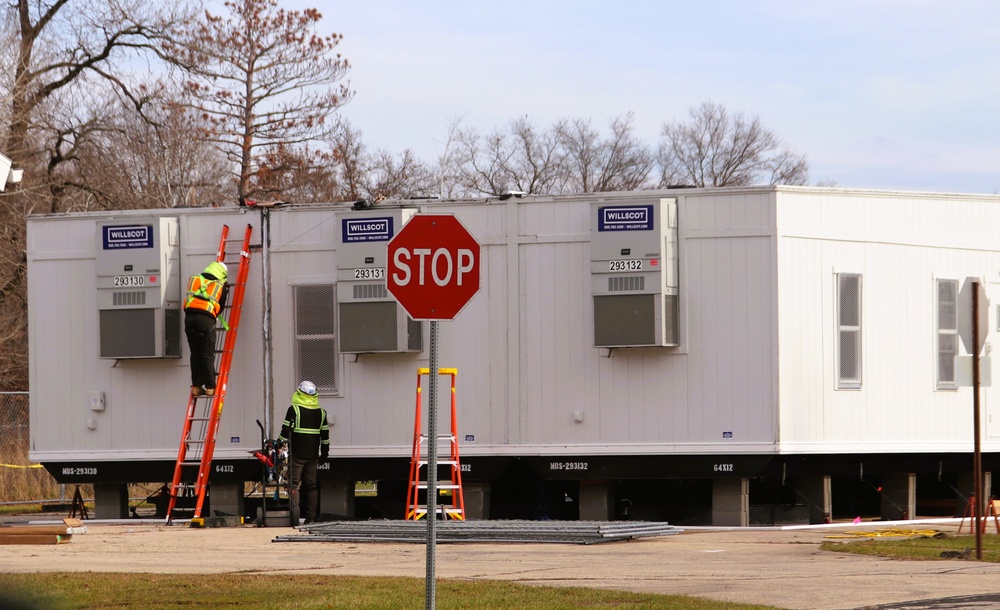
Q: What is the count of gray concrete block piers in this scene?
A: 9